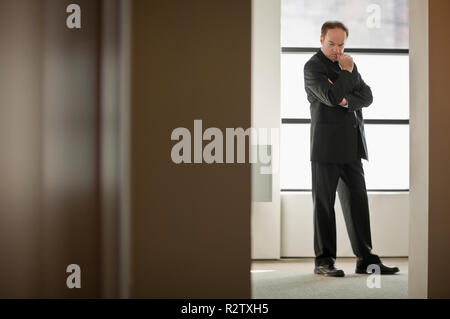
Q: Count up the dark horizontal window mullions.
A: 3